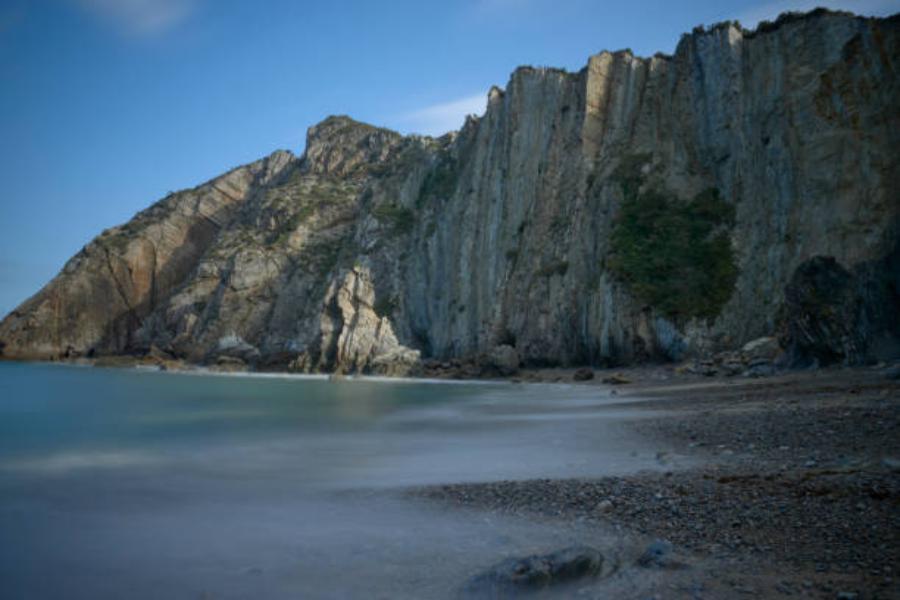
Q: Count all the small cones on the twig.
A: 0